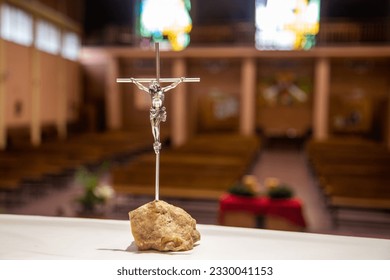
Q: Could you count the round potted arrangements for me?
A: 2